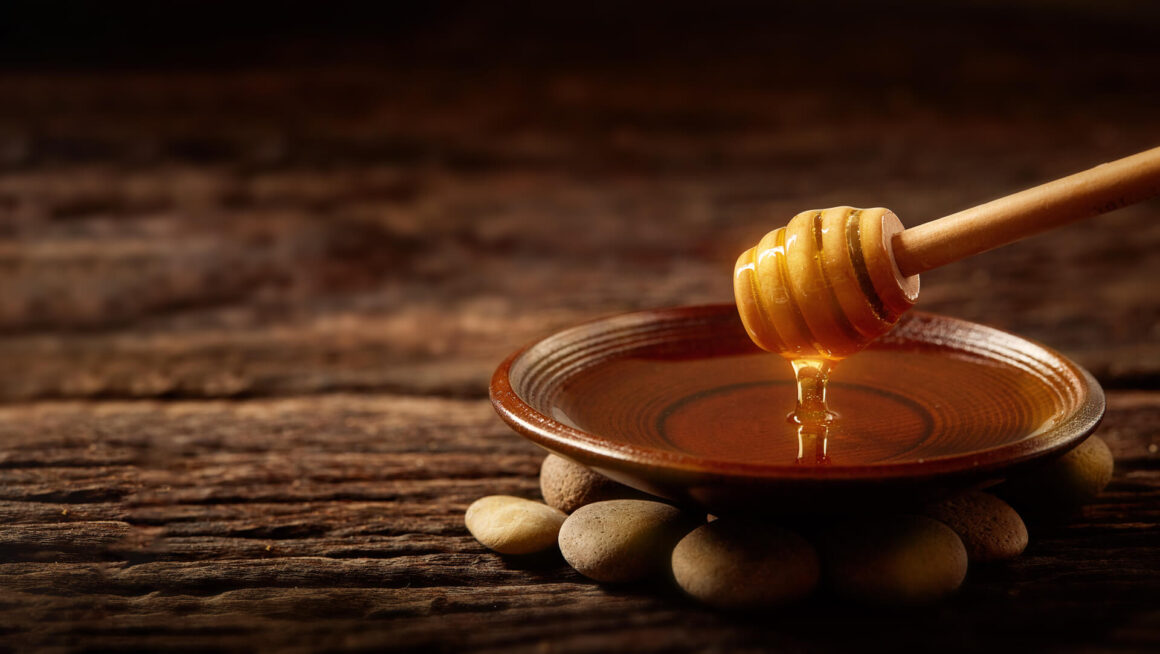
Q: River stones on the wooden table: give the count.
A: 7